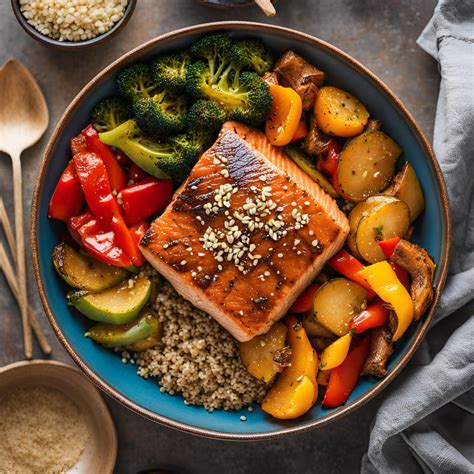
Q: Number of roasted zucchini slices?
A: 3